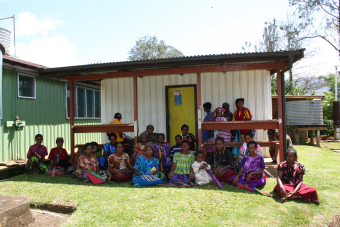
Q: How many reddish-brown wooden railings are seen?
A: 2